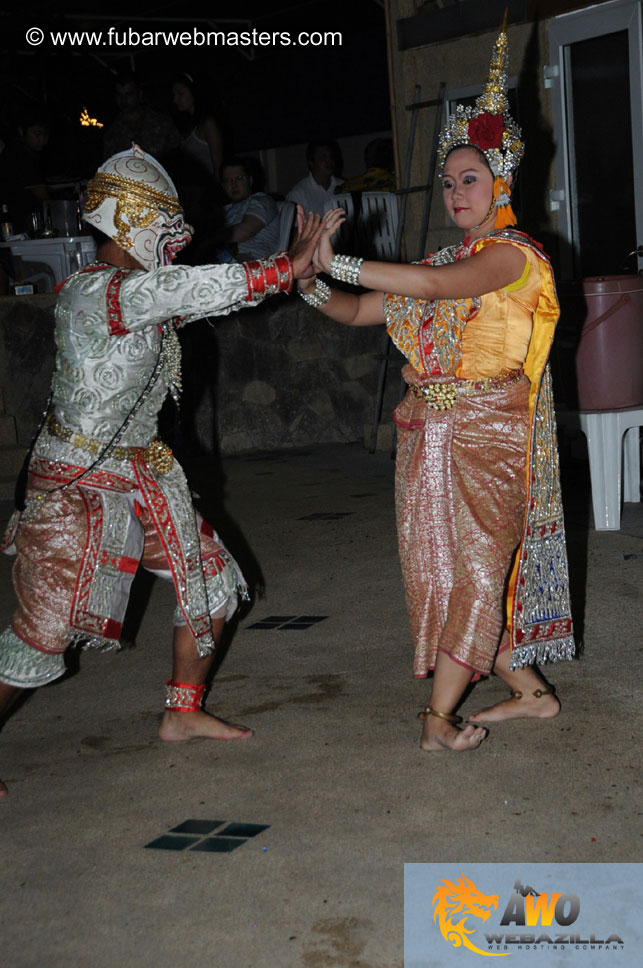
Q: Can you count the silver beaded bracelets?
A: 2